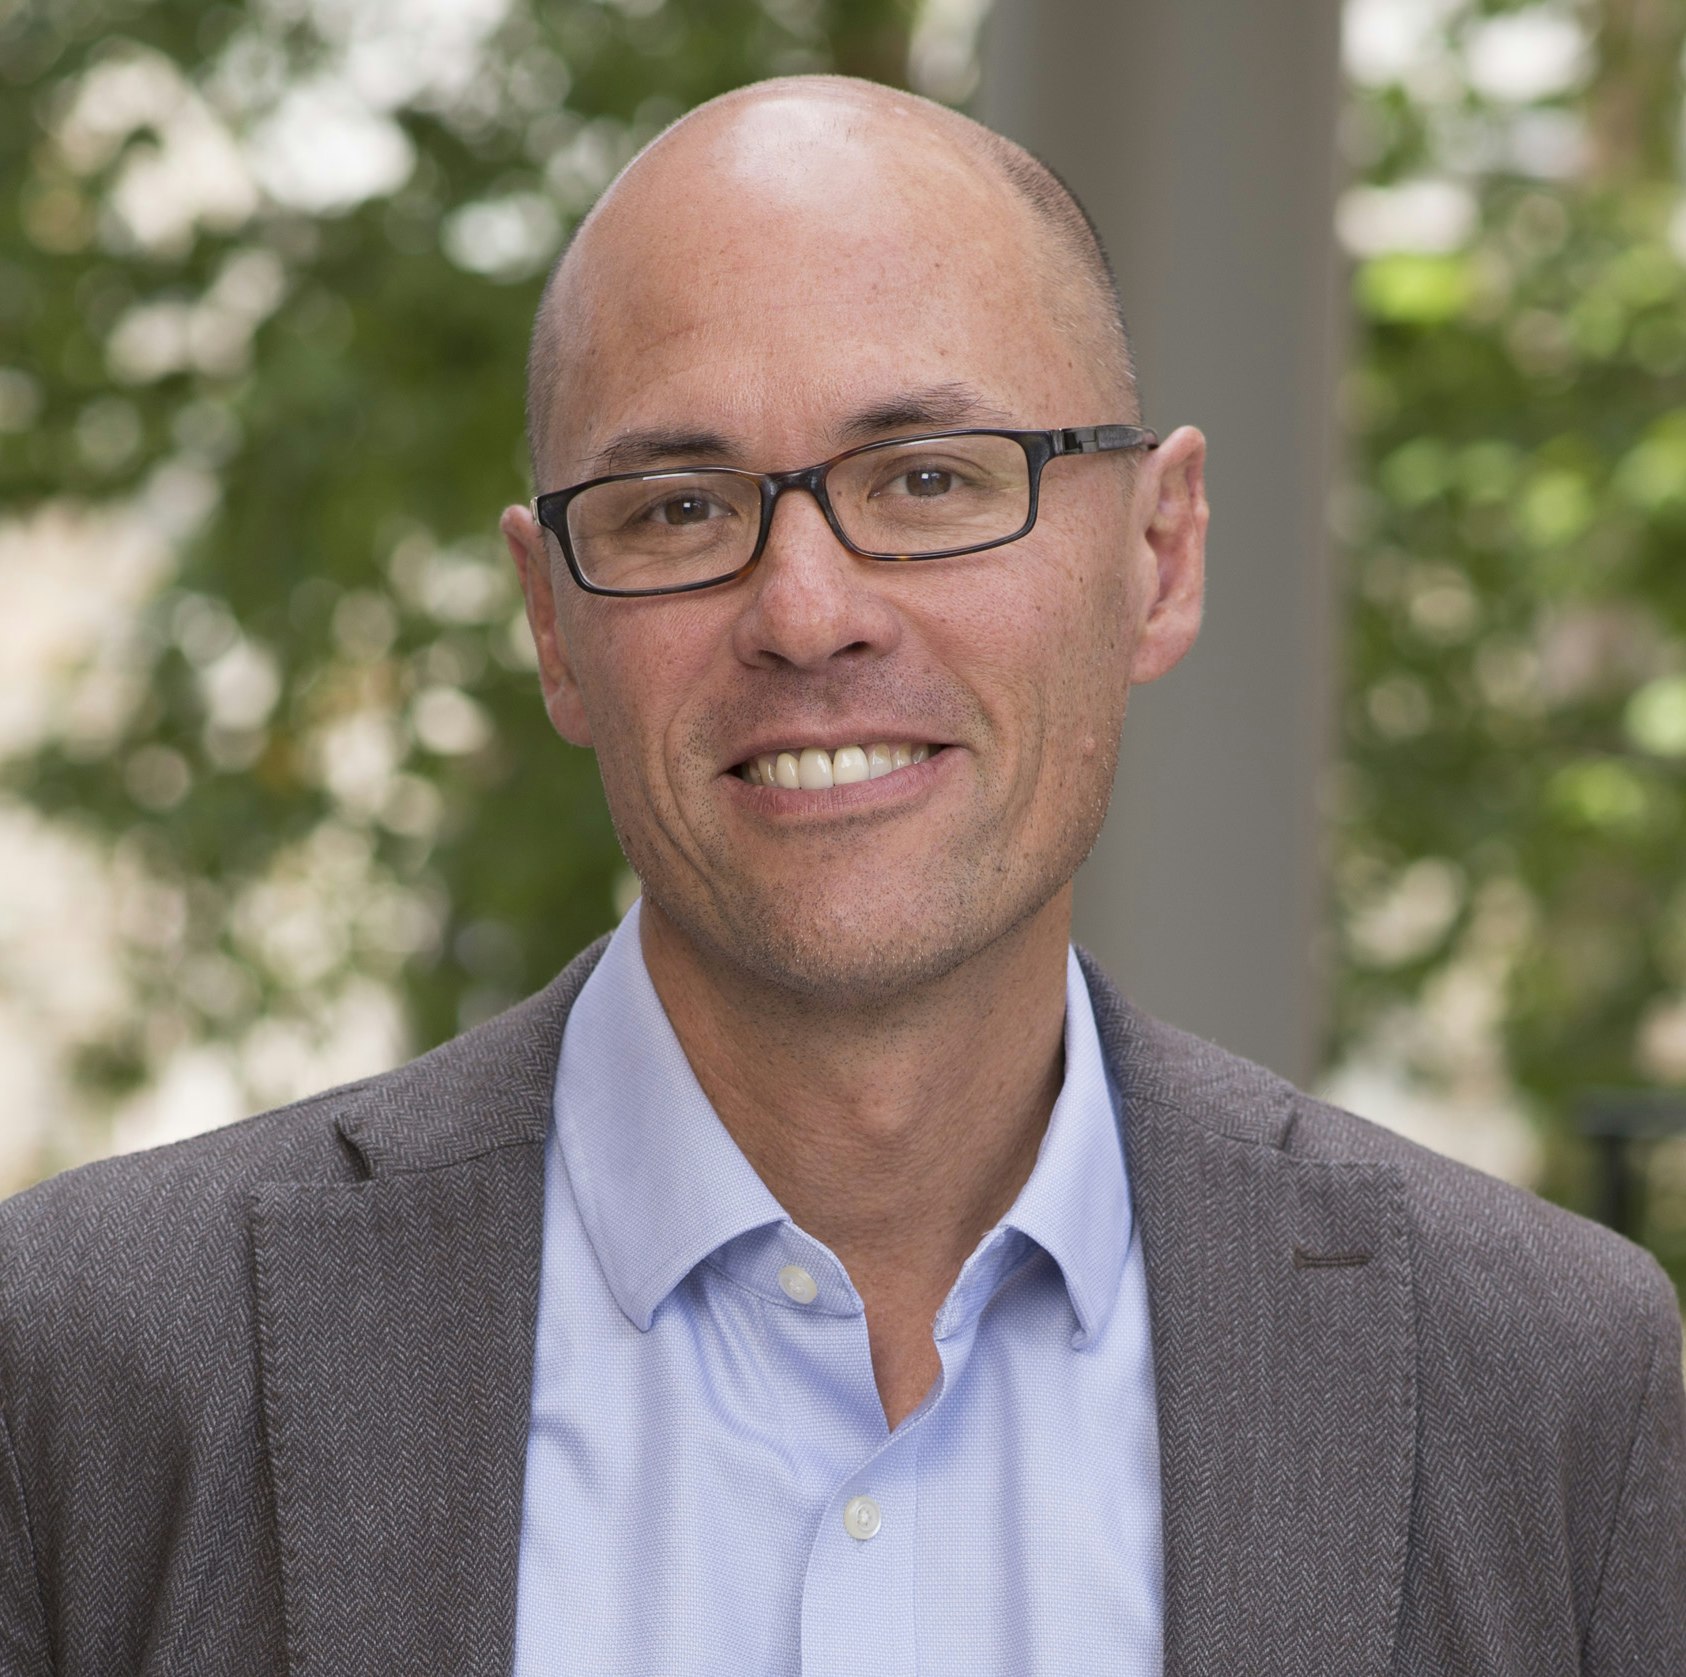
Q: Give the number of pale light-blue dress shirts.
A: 1